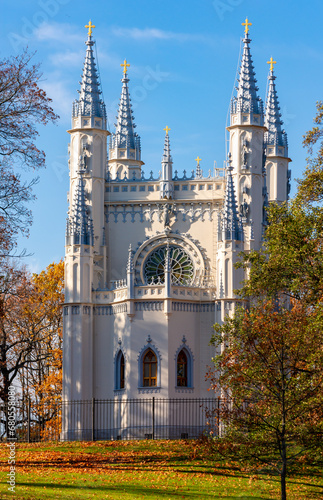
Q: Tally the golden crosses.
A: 6